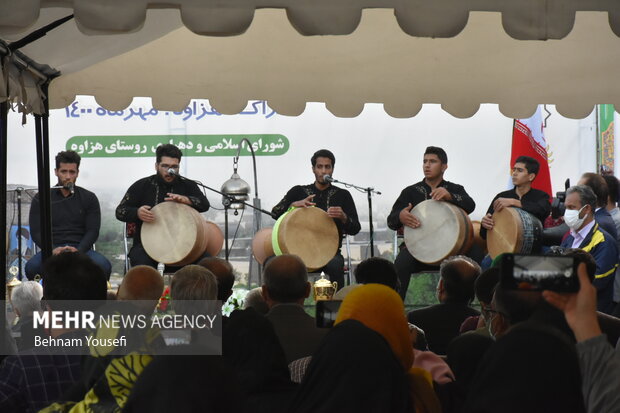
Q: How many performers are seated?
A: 5